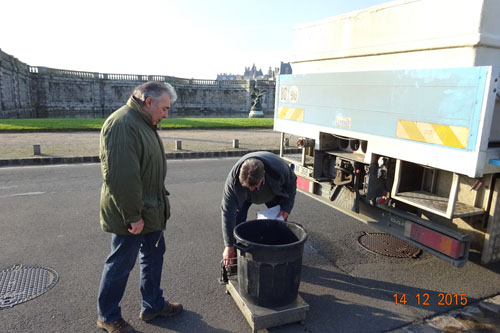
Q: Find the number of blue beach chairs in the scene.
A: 0